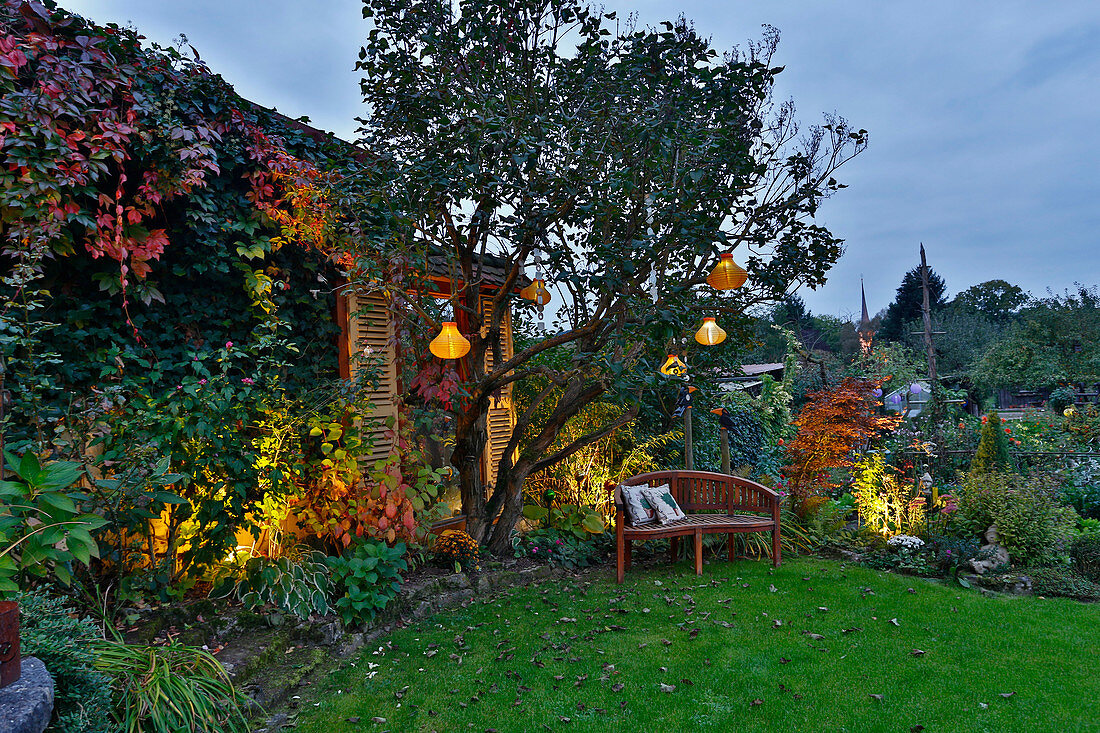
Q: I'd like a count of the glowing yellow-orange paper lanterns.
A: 5